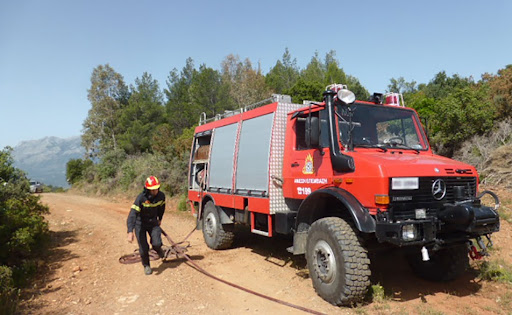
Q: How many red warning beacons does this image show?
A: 2